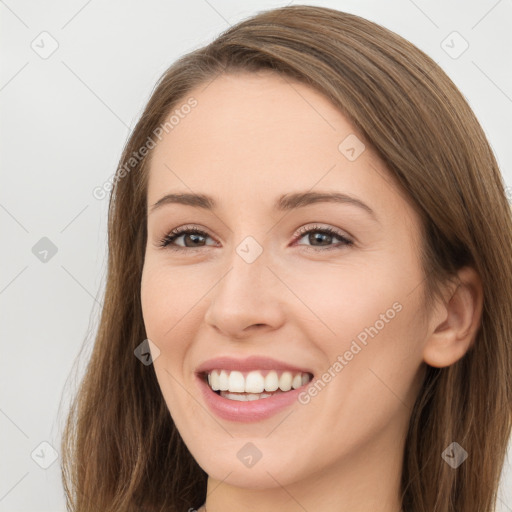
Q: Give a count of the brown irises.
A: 2